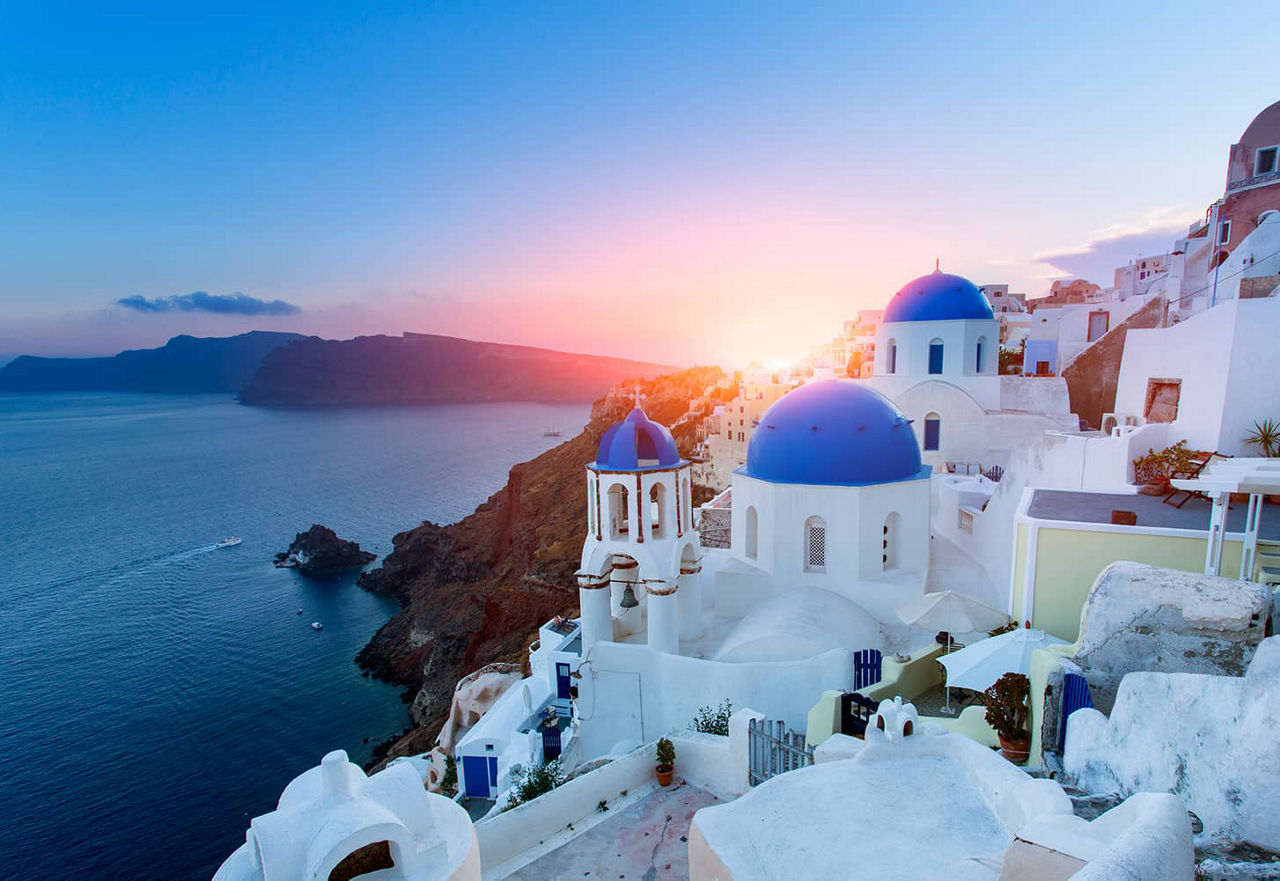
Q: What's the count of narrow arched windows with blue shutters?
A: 4